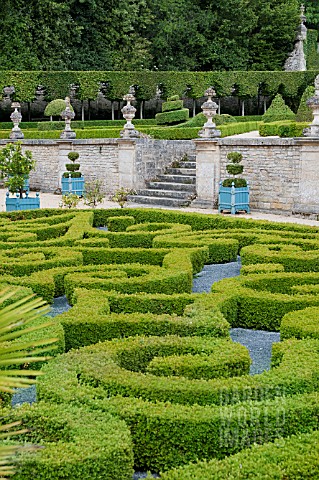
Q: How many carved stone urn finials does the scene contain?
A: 5